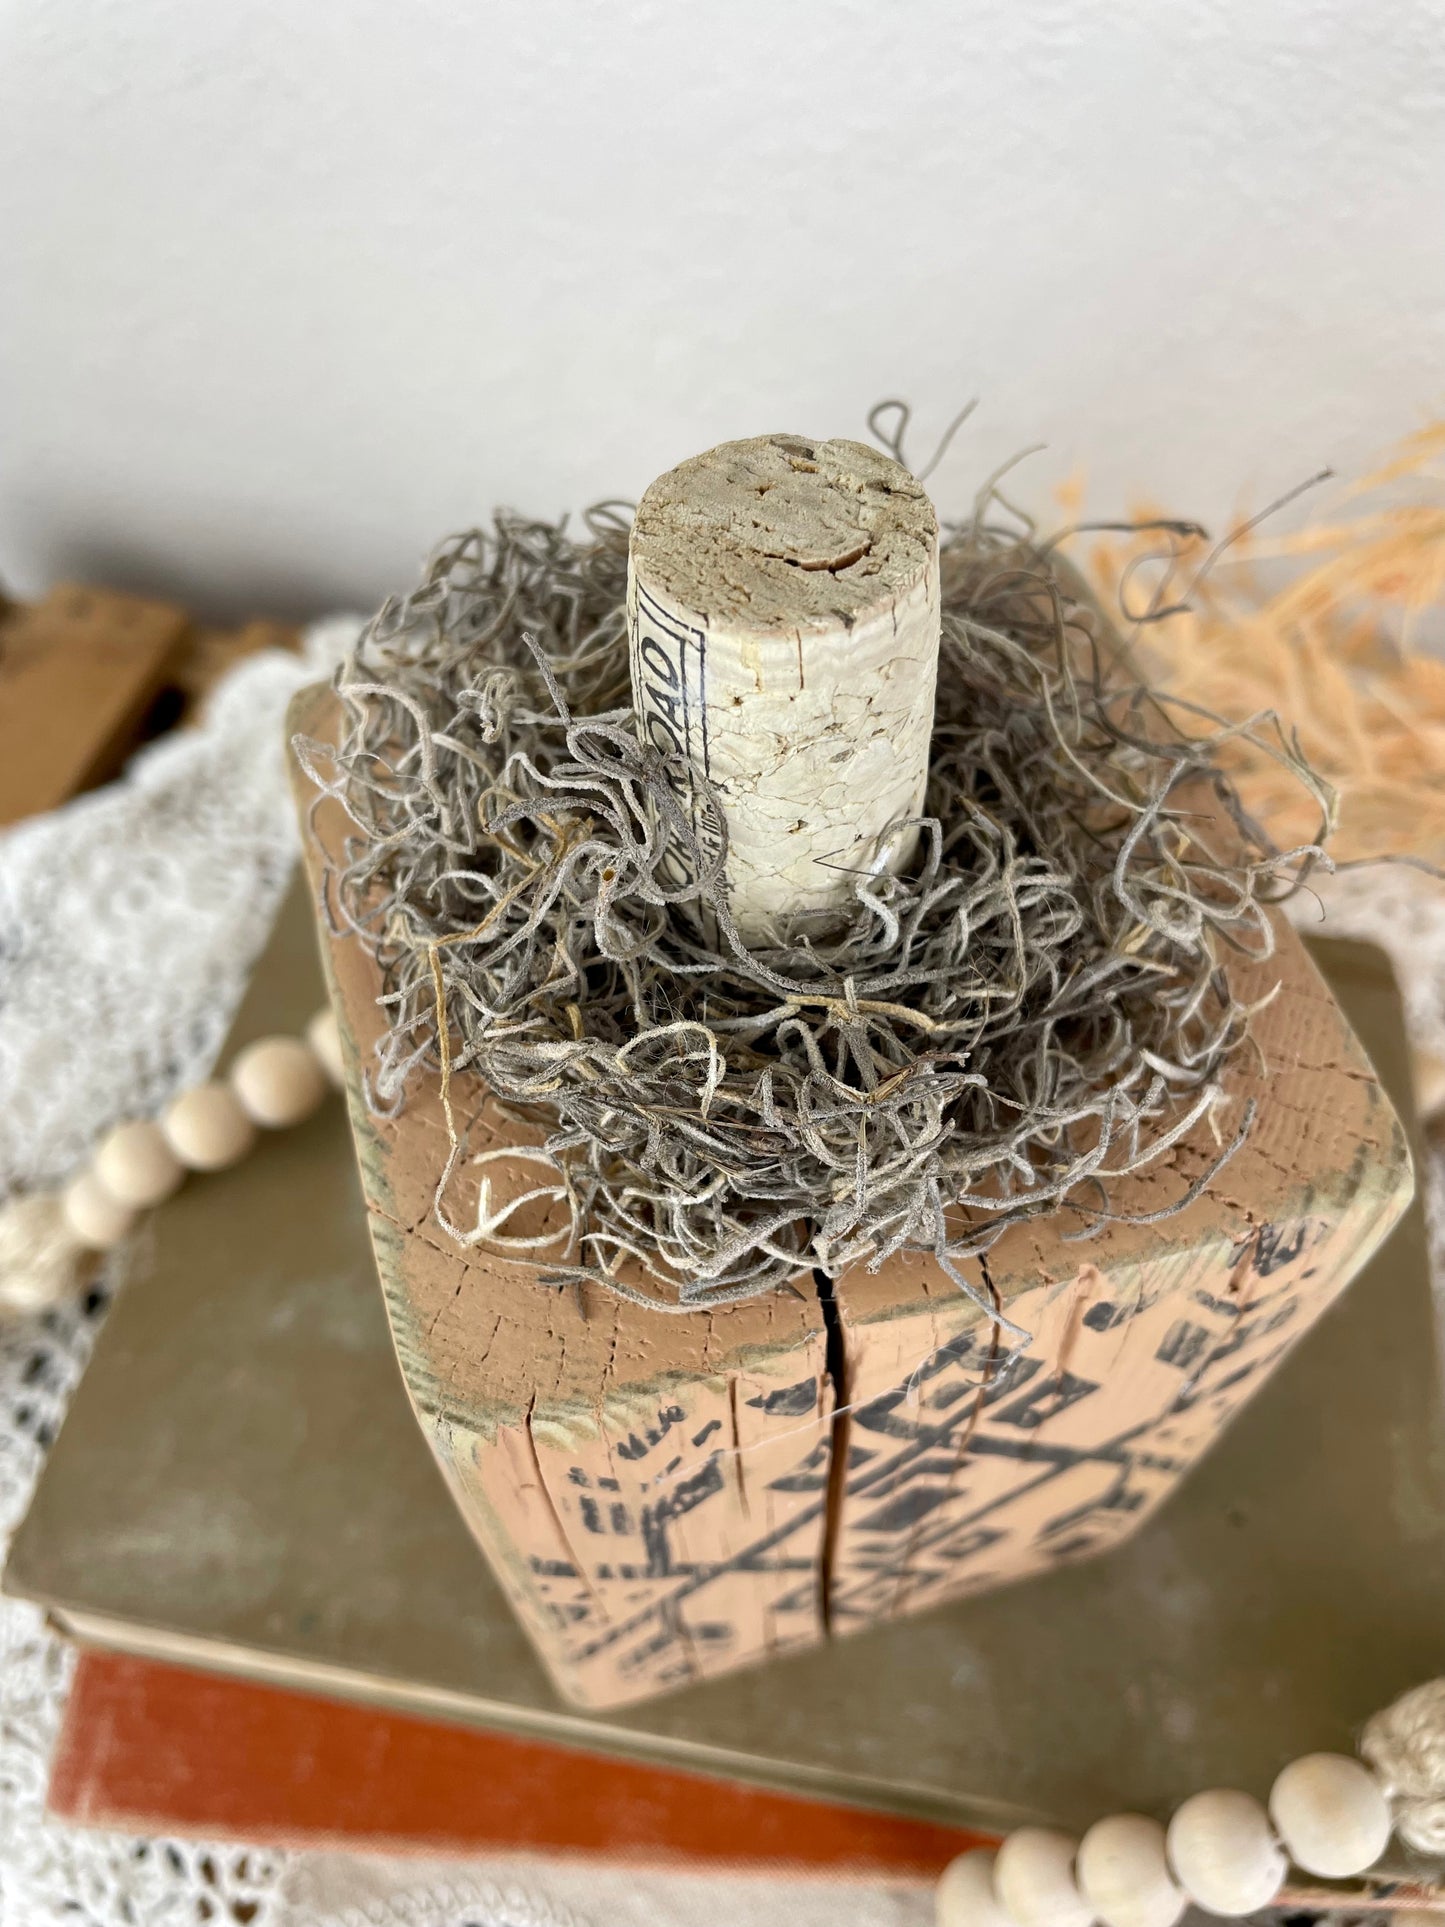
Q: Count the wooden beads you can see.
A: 10